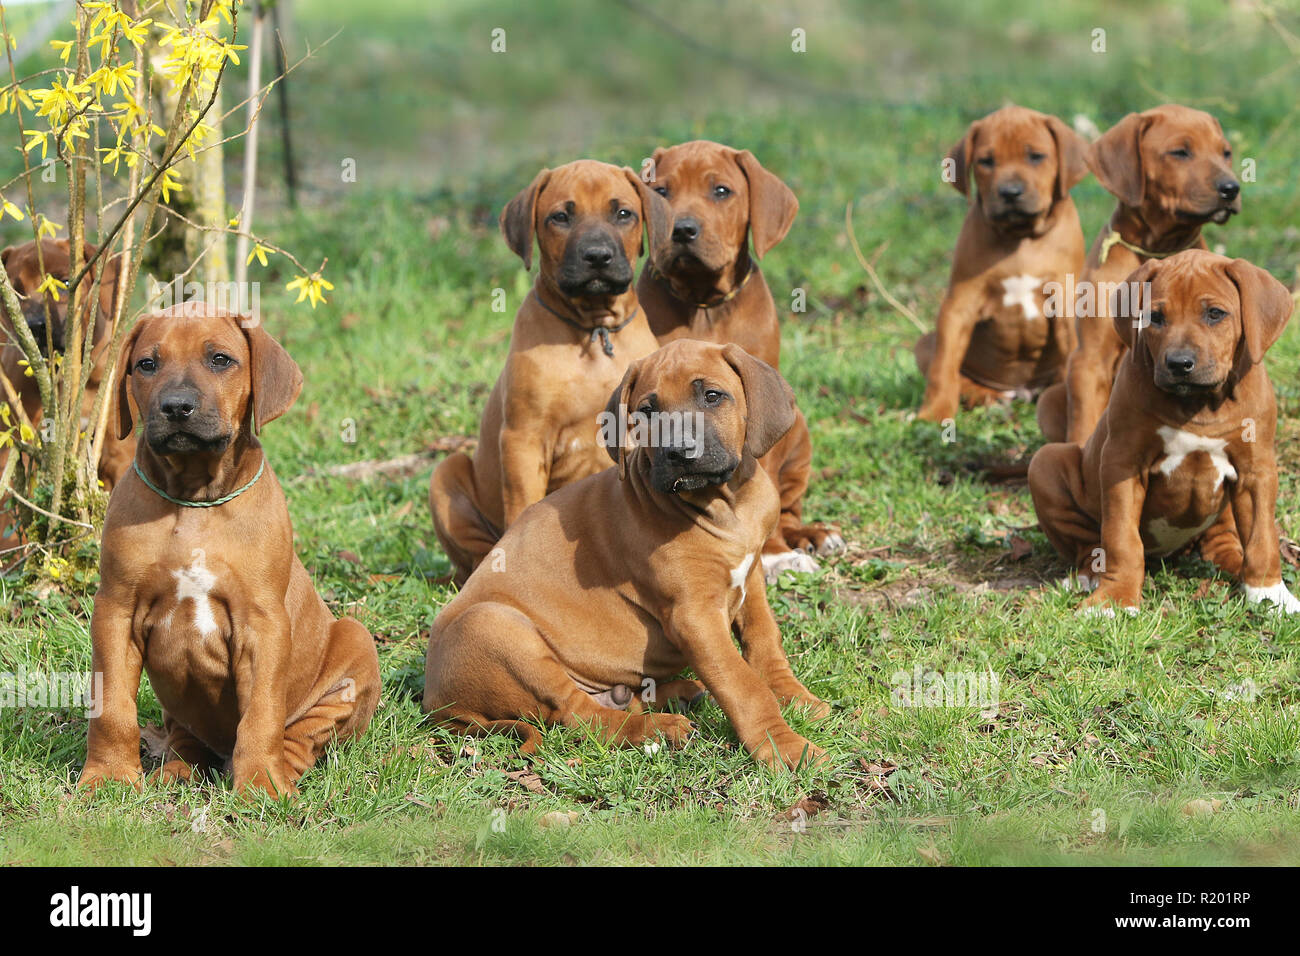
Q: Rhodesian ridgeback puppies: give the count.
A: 8